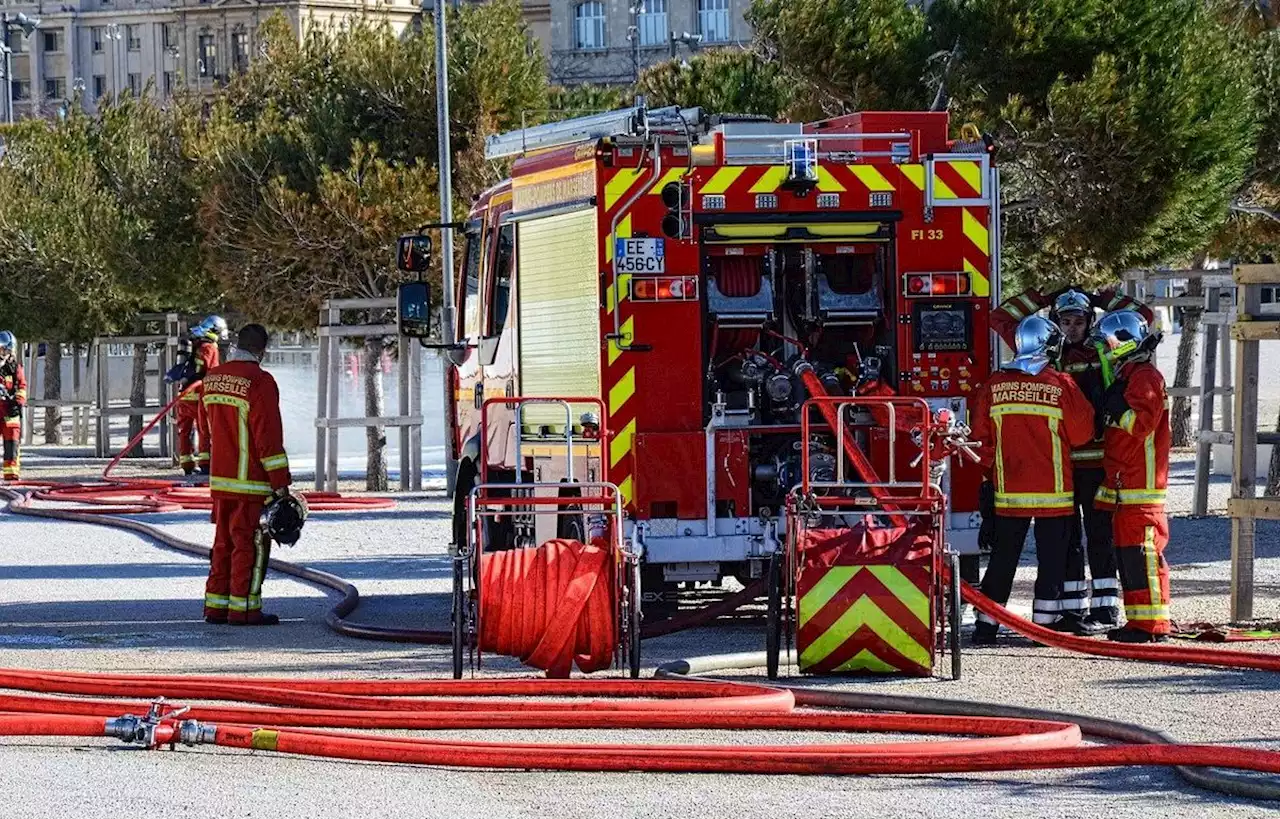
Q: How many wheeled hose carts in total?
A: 2